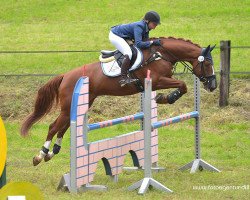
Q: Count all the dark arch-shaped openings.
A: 2